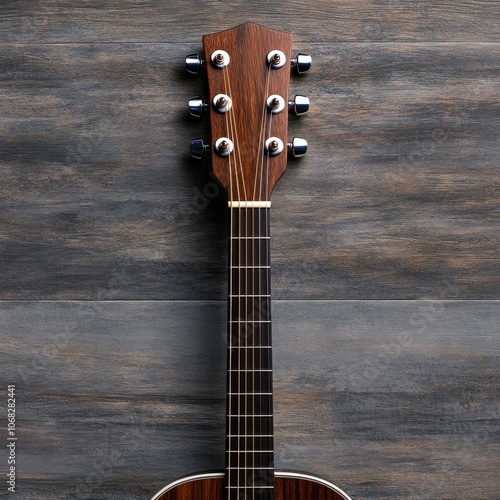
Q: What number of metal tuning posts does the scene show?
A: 6